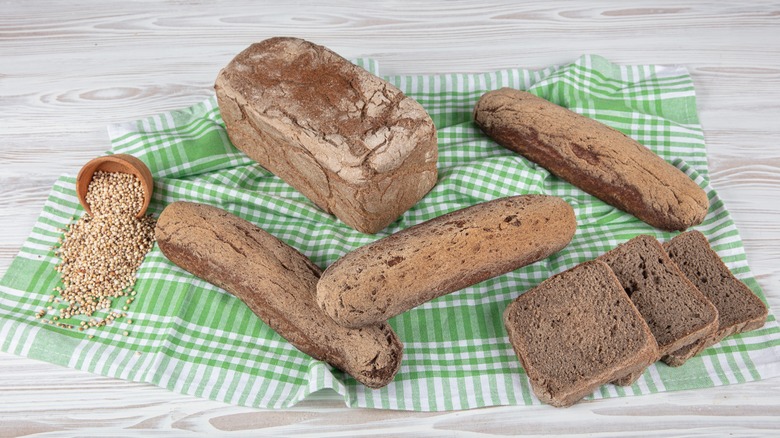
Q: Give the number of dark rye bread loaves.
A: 4